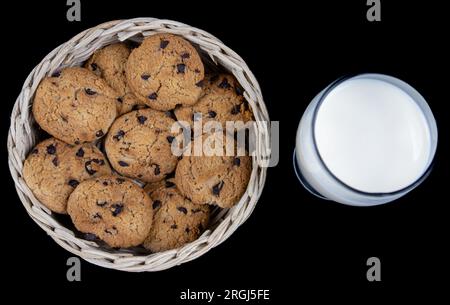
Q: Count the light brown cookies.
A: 9